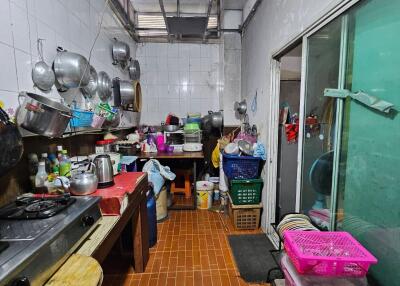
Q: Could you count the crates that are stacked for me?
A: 3